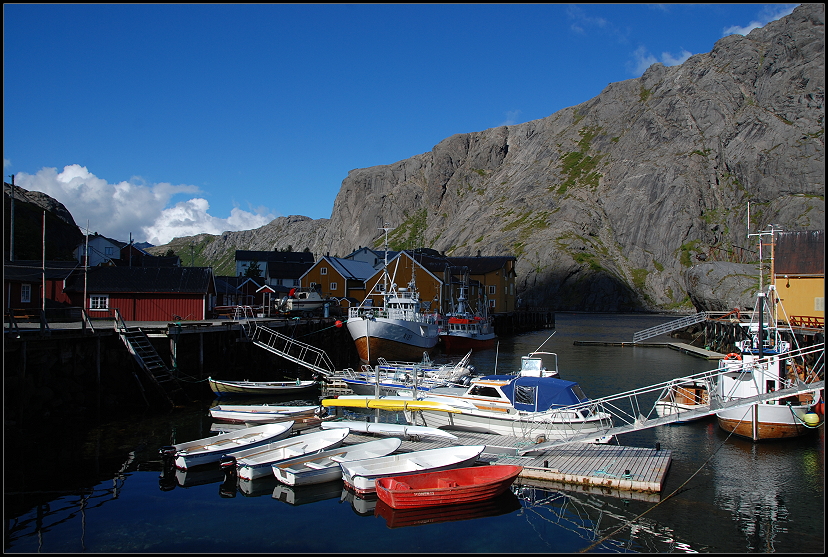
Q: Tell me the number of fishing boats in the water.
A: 3